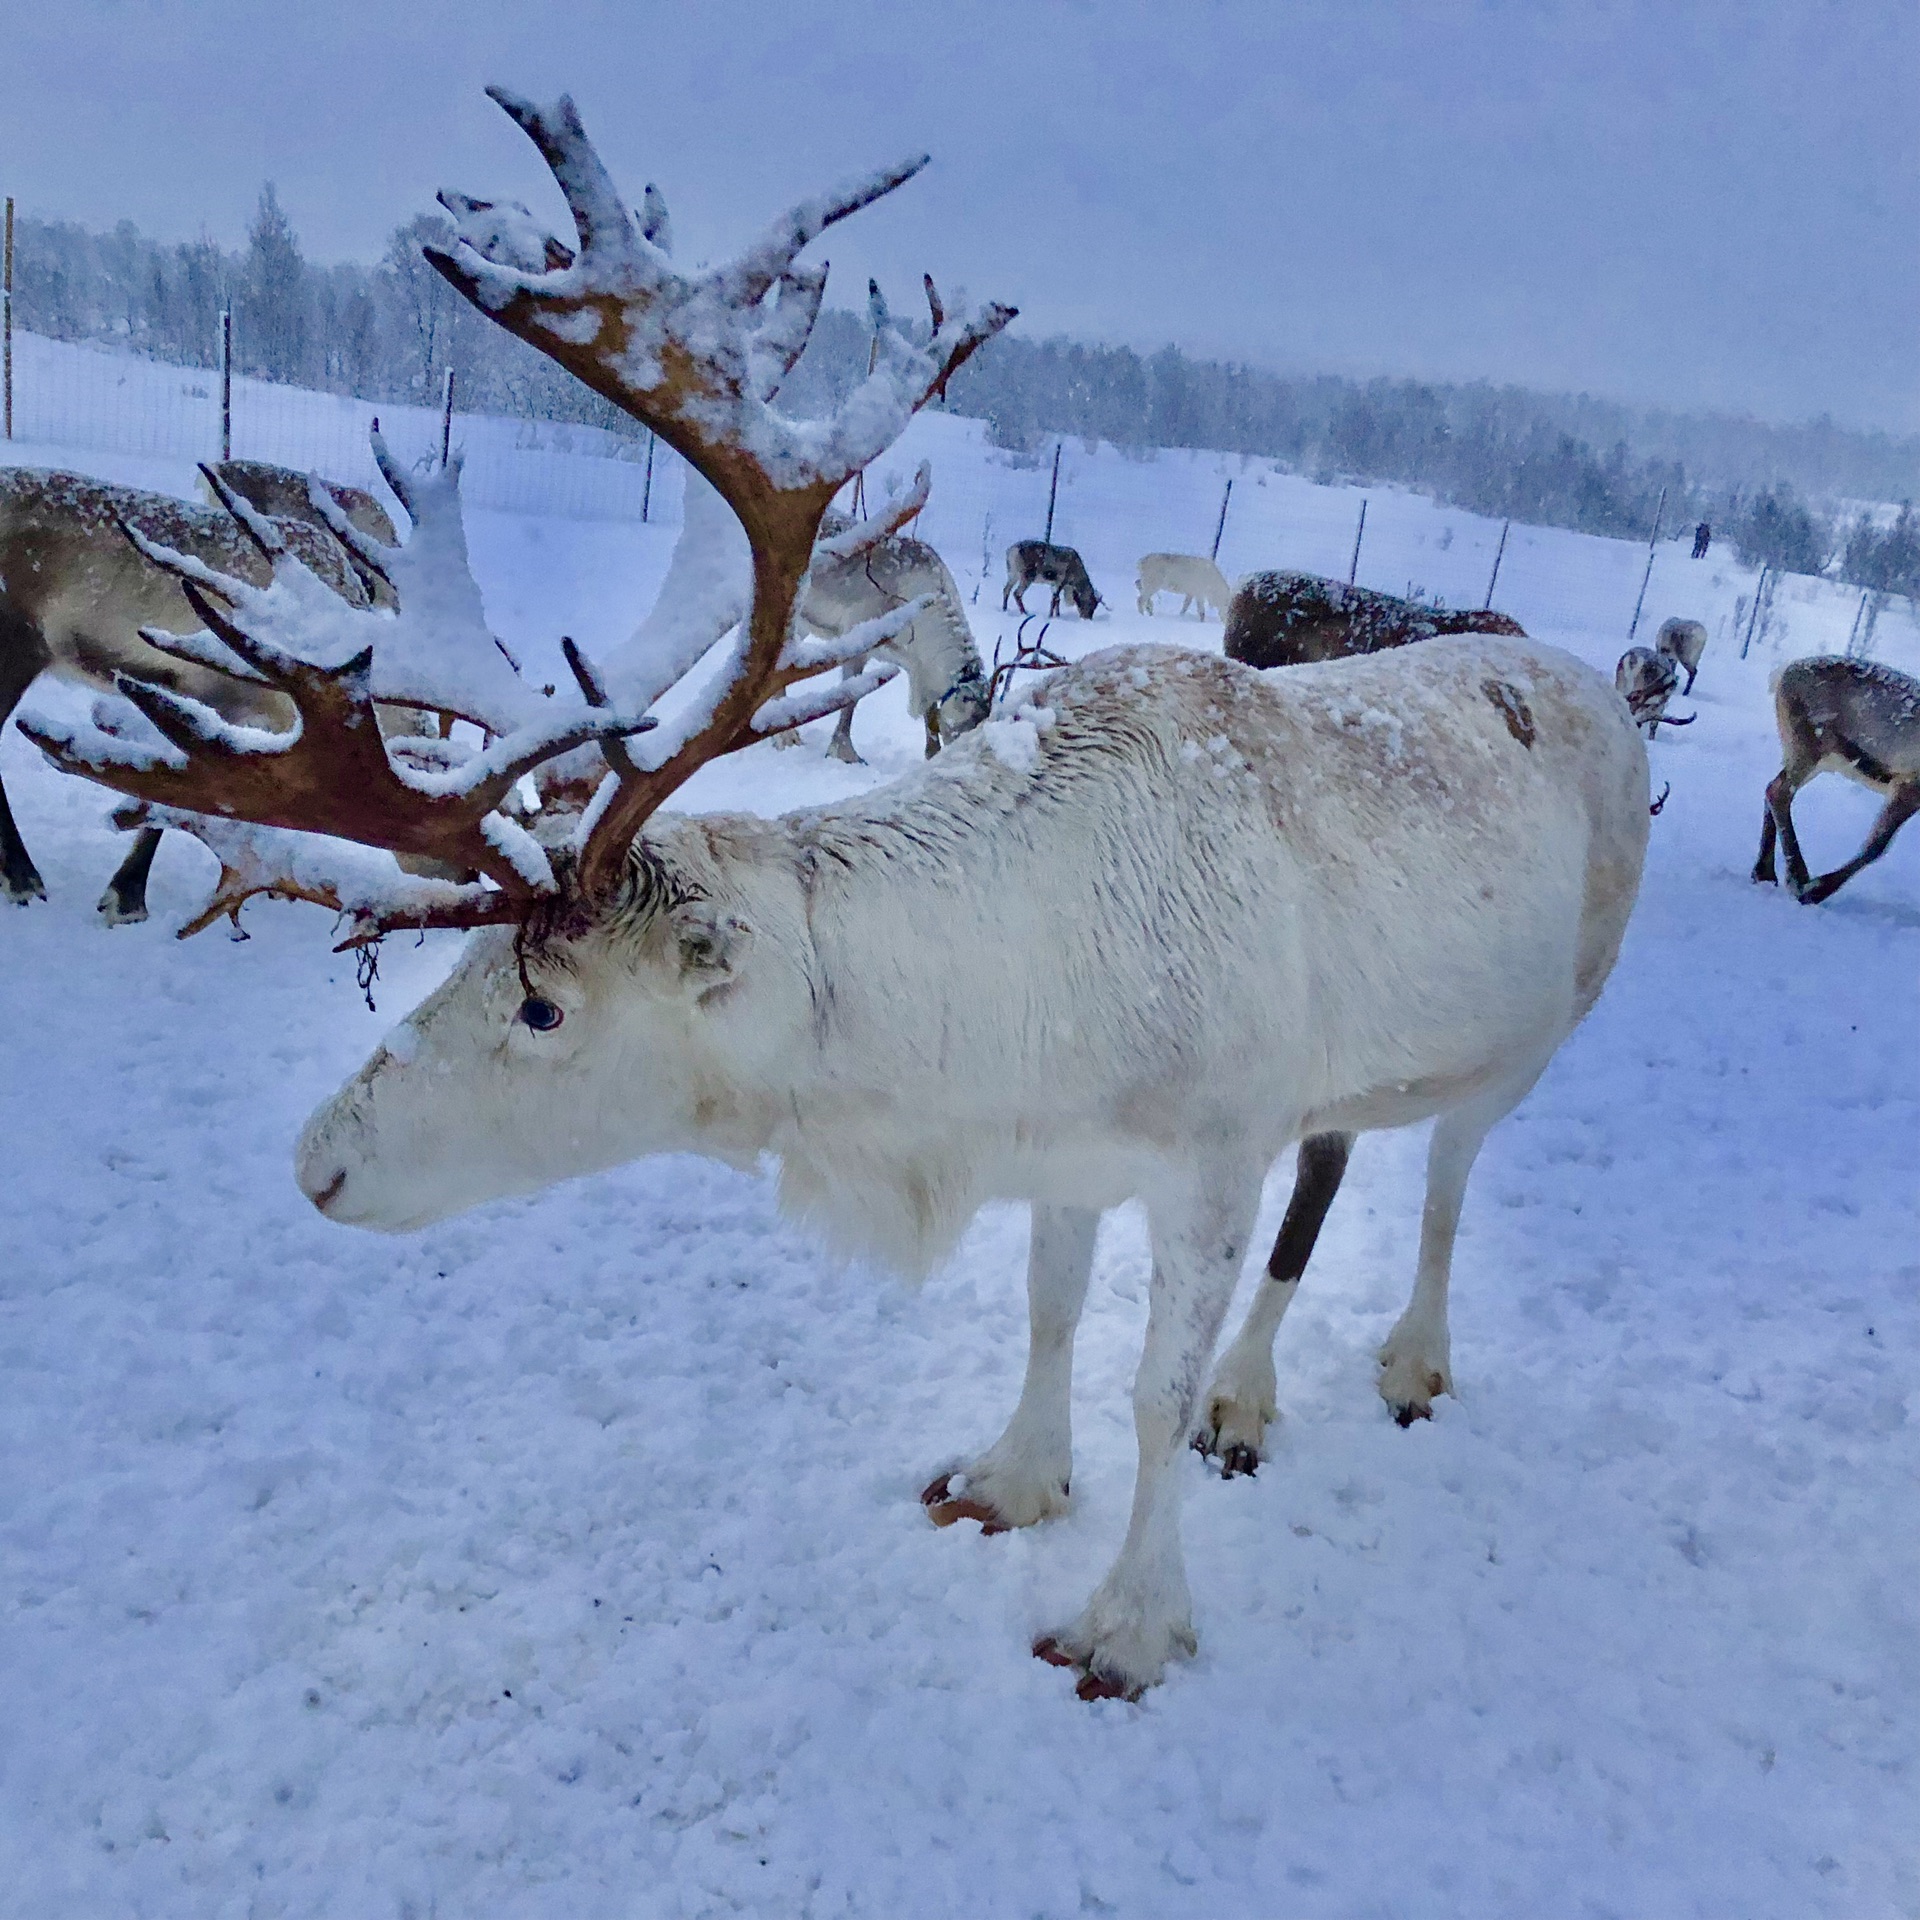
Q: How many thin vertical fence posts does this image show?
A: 12